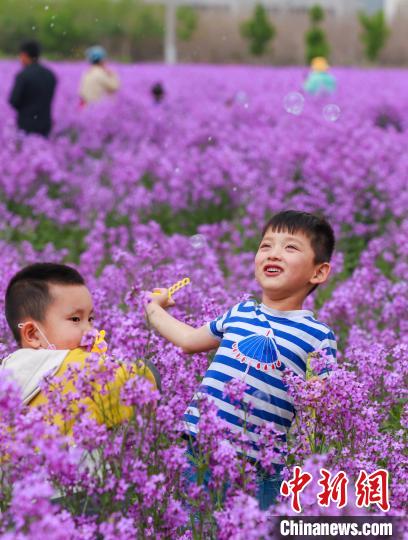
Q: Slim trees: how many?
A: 3